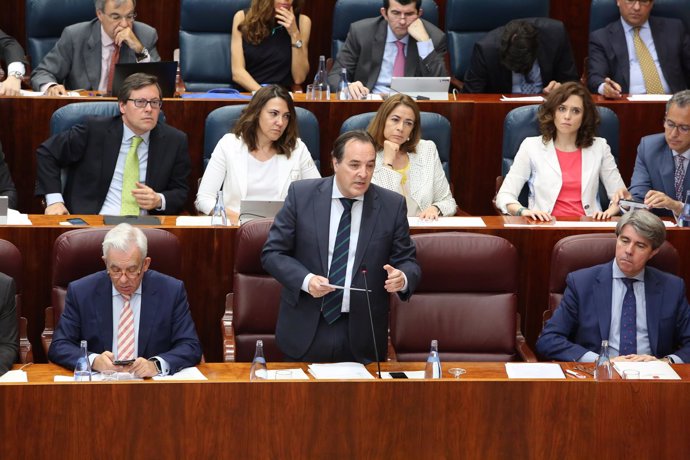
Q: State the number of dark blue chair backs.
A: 9